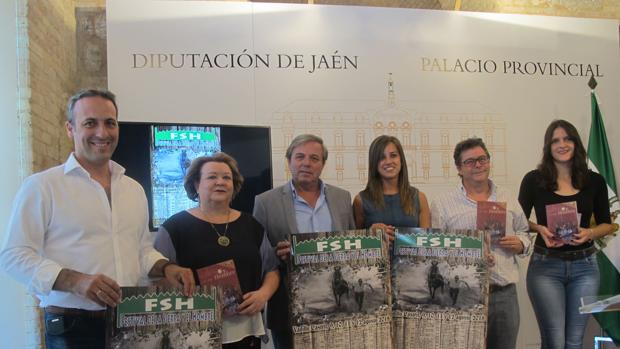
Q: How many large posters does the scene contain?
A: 3